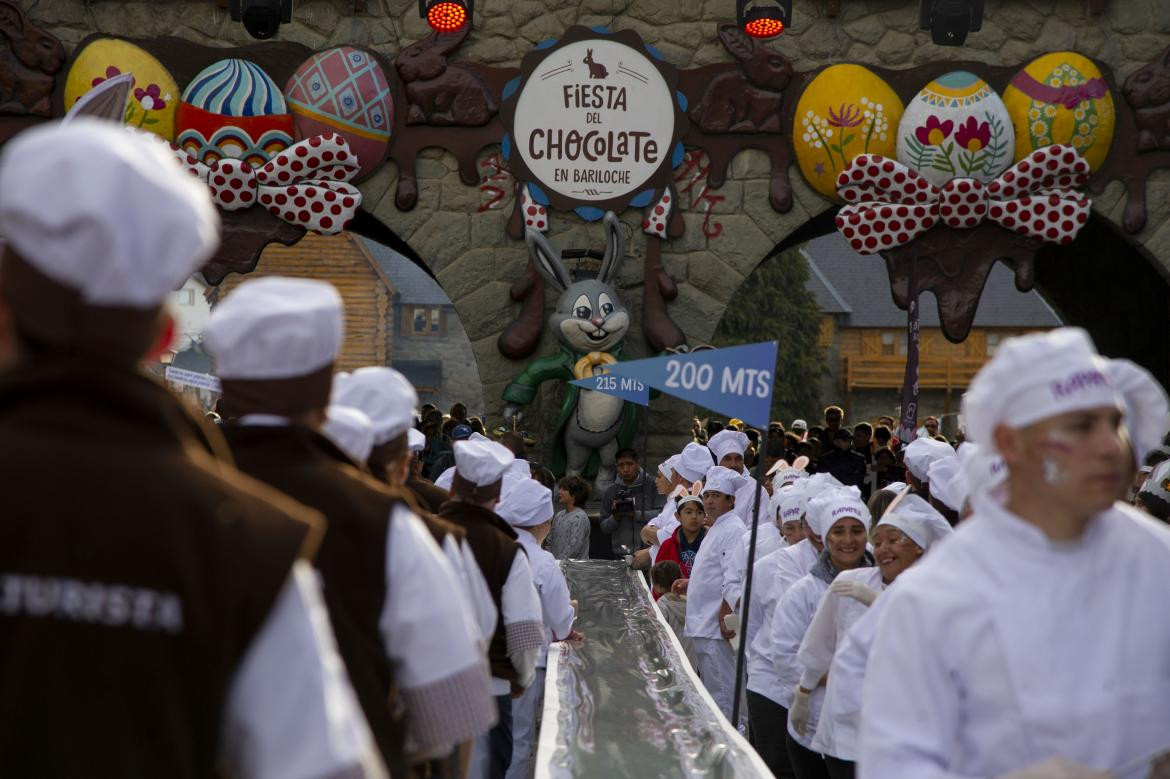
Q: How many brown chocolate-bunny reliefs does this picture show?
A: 4